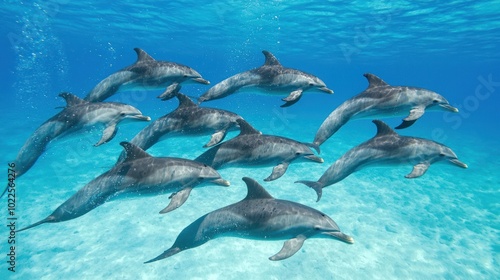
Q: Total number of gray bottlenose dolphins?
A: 9